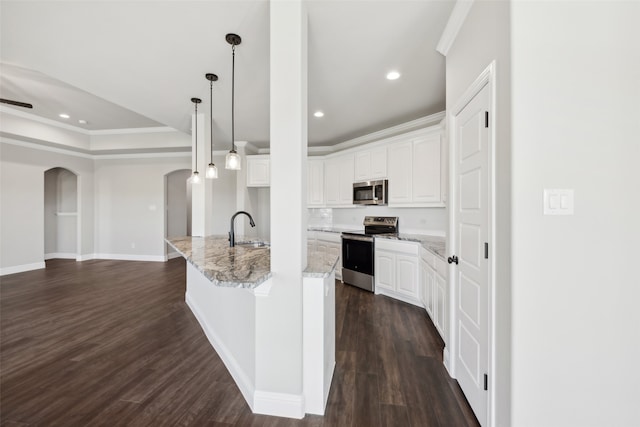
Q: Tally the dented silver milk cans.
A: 0